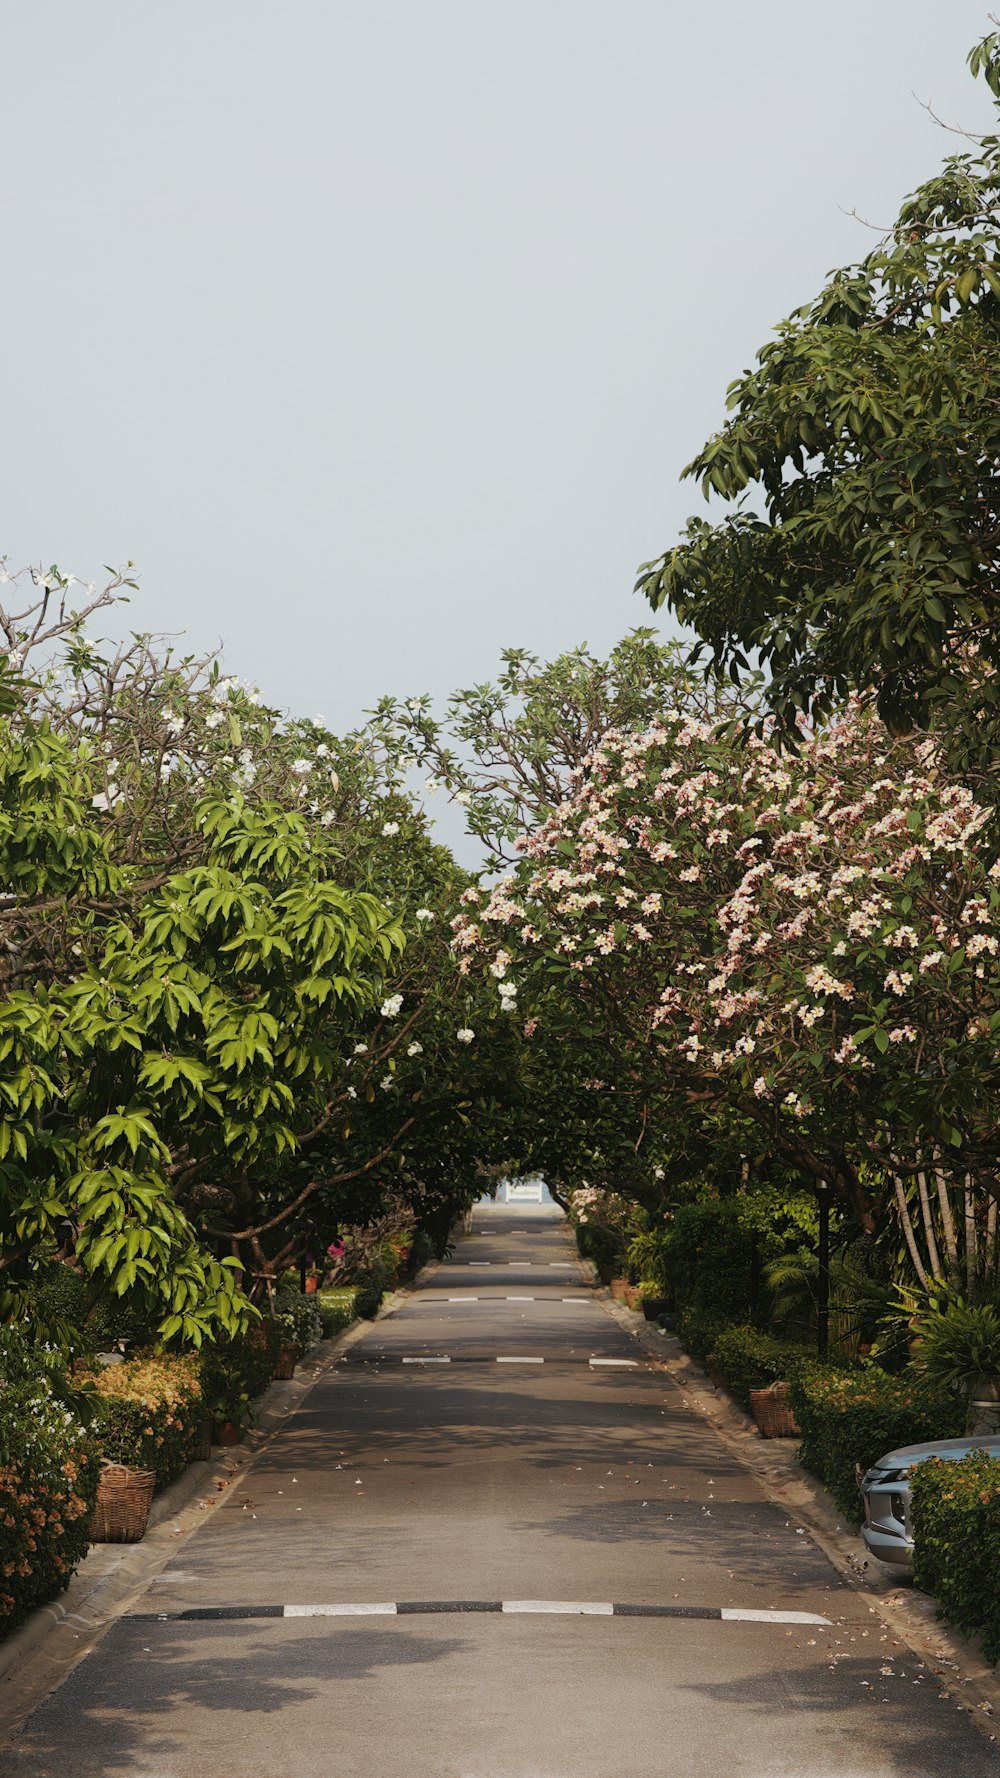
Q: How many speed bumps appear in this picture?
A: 5